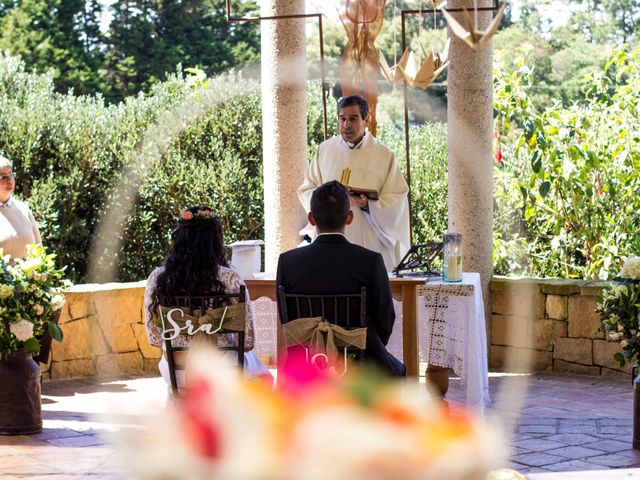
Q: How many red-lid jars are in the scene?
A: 0